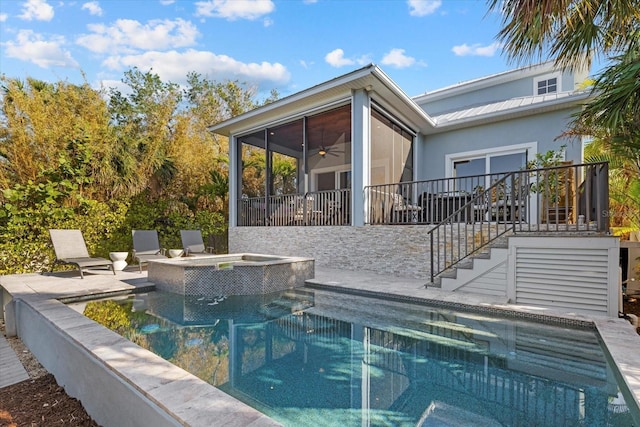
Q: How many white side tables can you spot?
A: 2